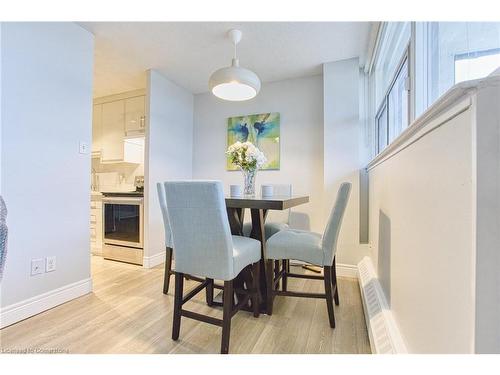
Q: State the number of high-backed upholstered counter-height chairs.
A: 4